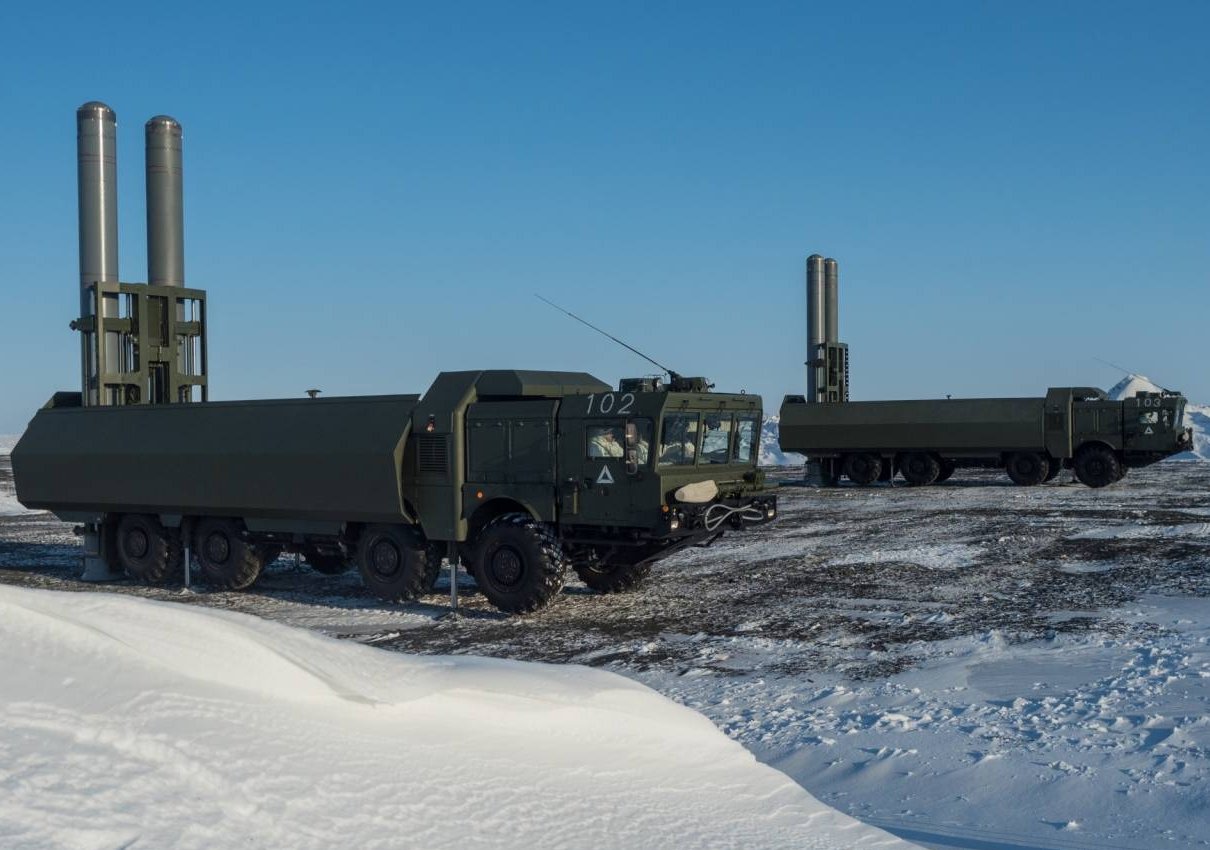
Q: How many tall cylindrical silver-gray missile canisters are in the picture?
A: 4